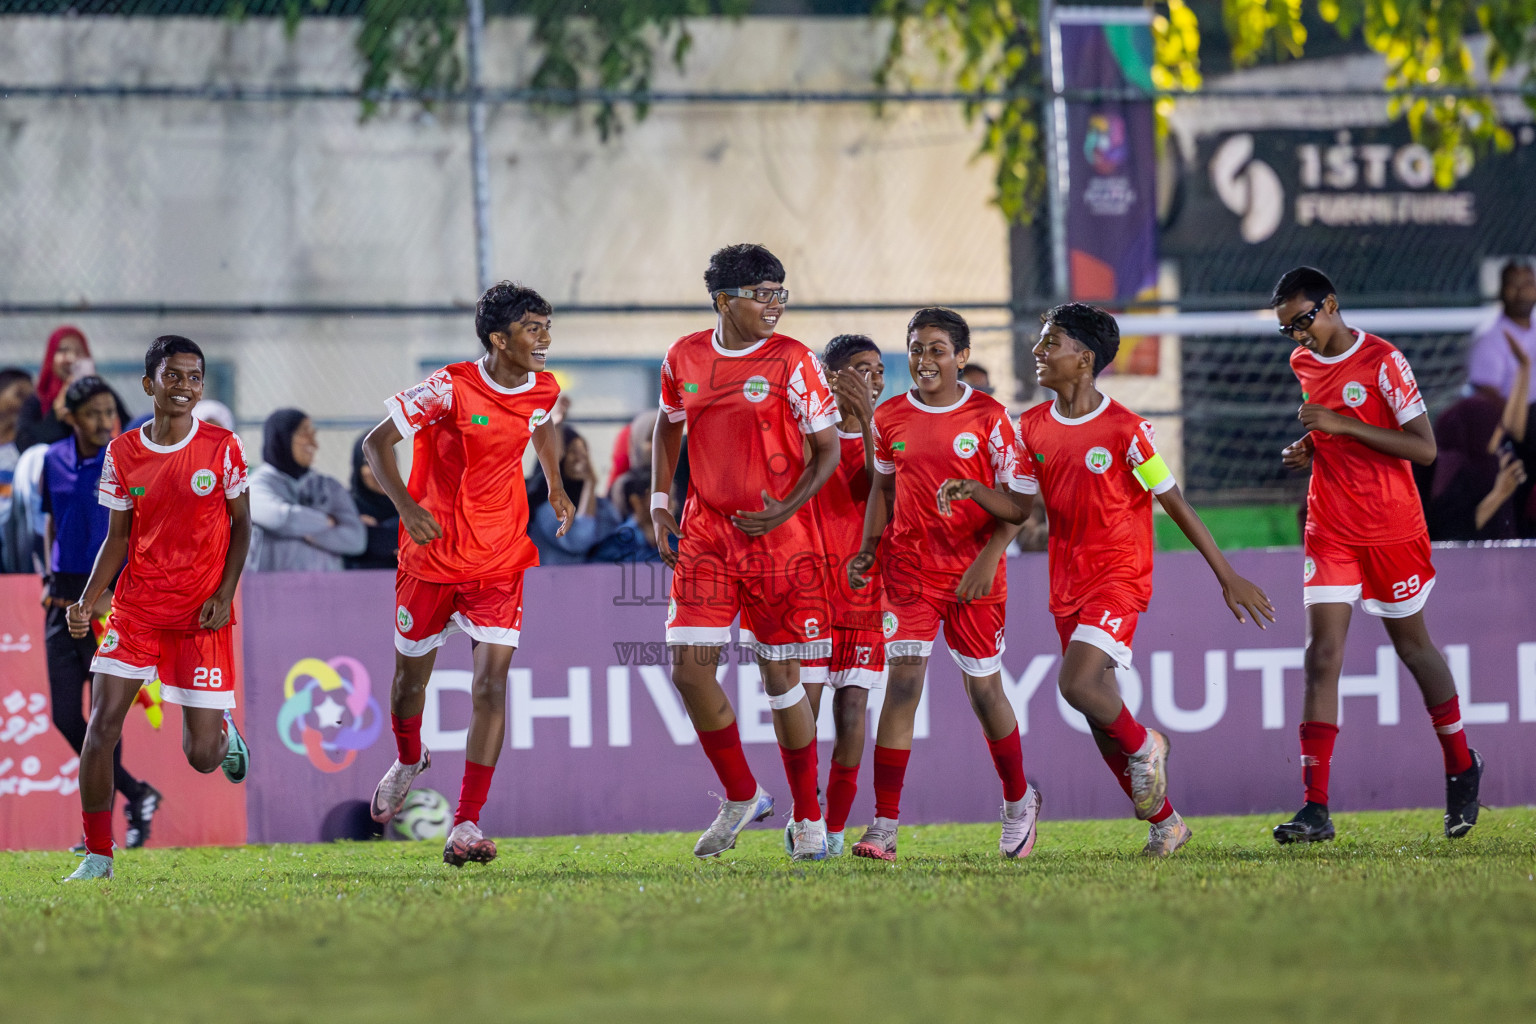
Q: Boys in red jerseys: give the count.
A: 7